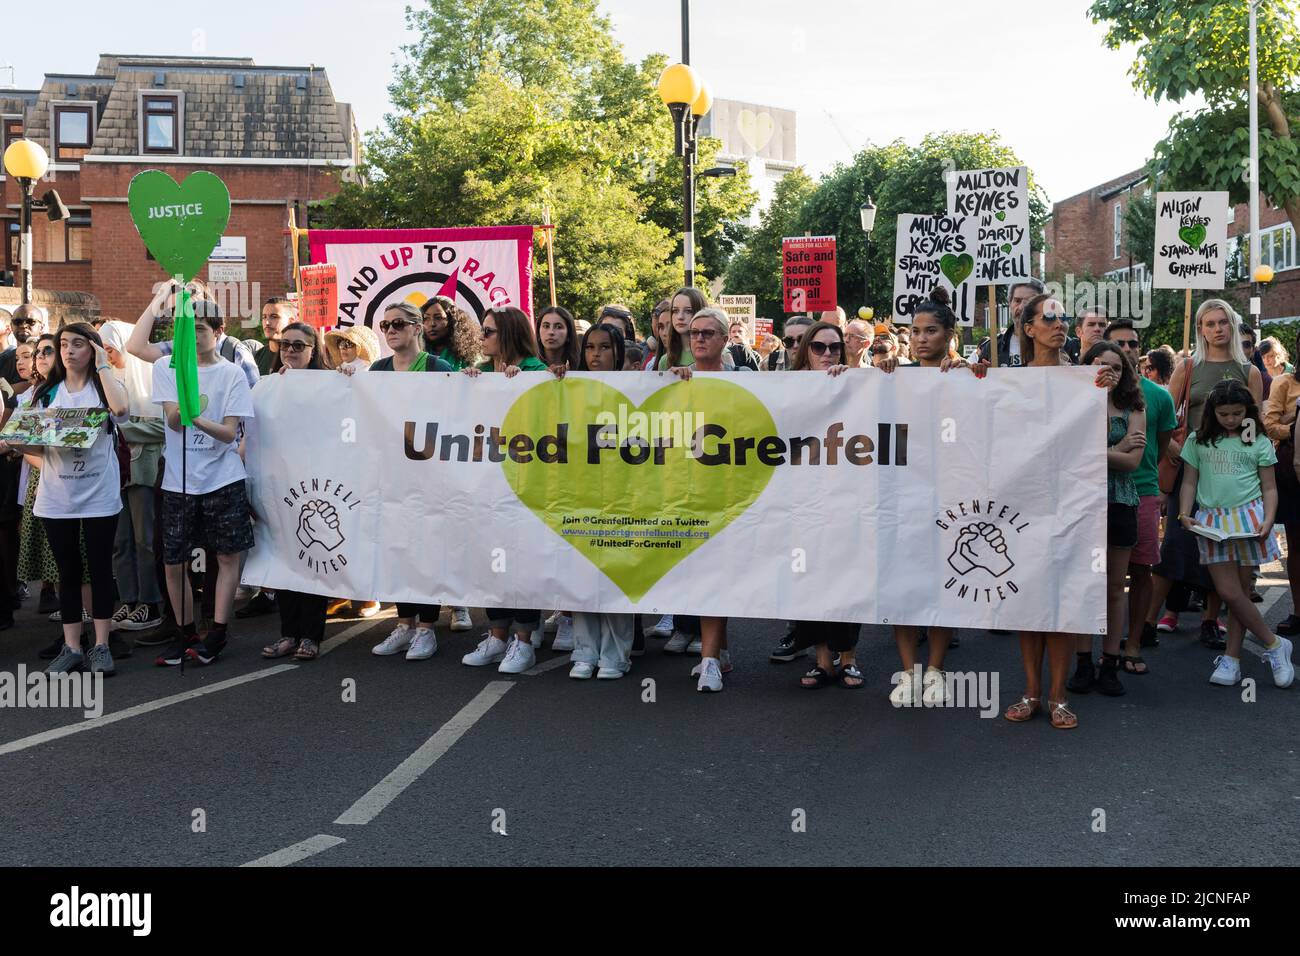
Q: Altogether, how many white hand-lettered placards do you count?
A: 3